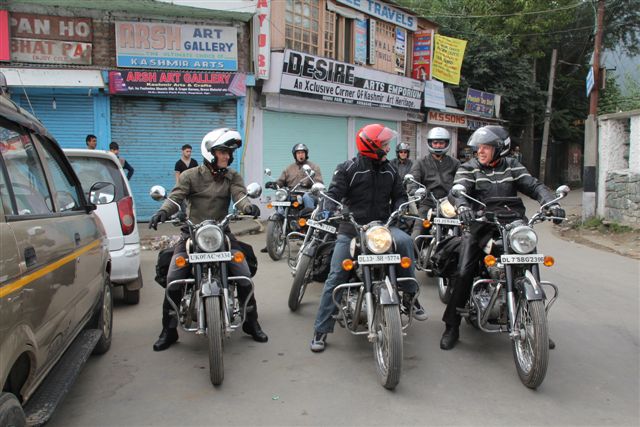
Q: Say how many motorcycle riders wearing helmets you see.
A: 6